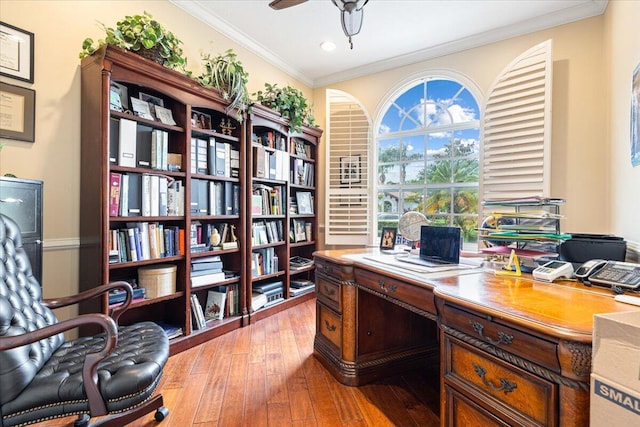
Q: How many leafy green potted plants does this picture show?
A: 3